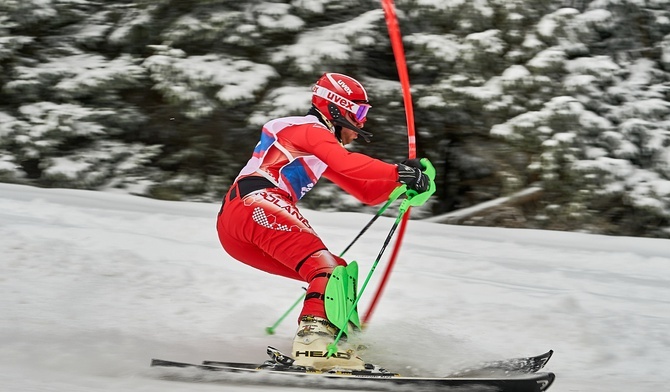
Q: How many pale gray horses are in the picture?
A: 0